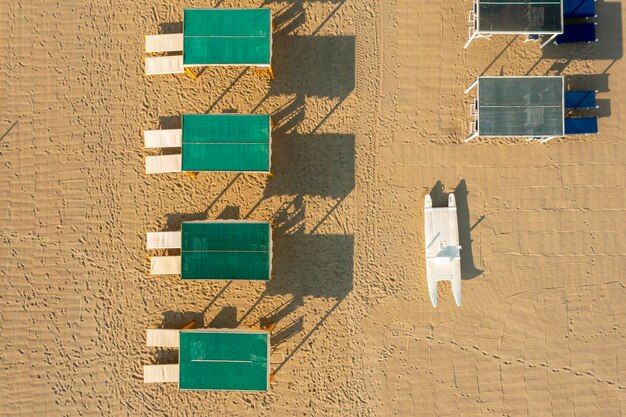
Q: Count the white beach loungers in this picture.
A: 8